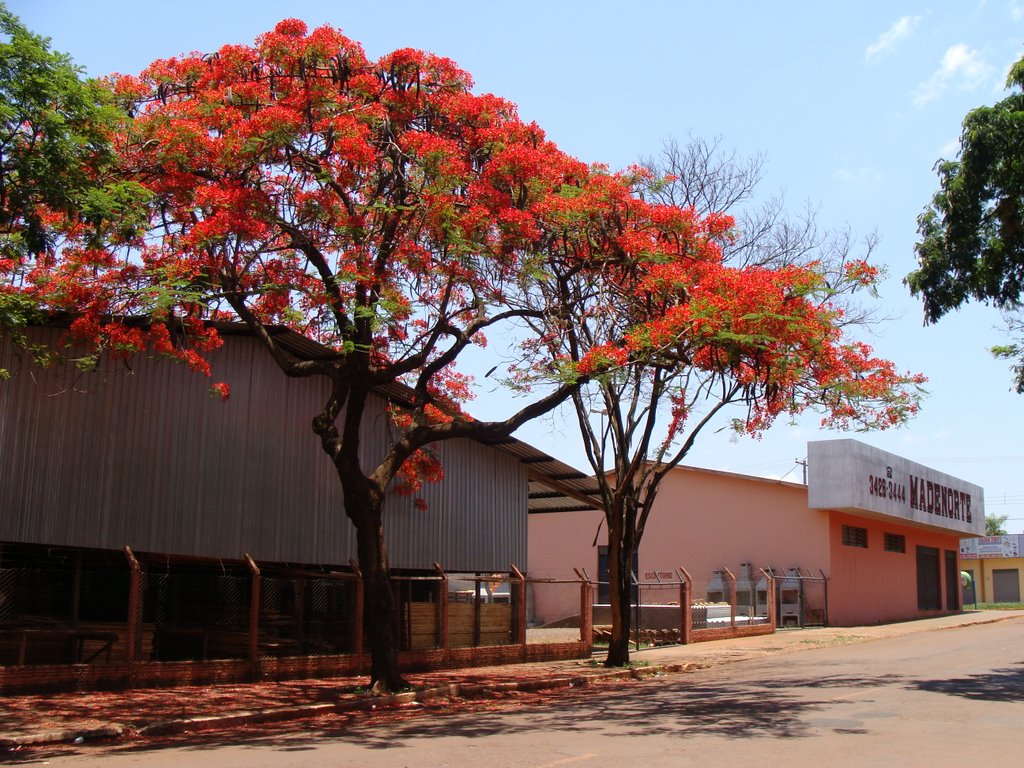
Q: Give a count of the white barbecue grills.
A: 4